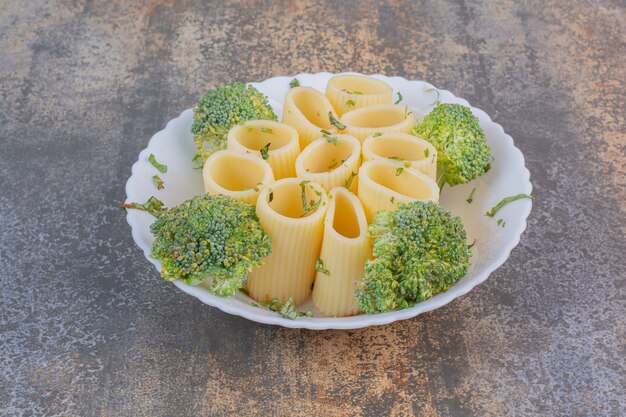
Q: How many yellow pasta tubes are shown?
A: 10